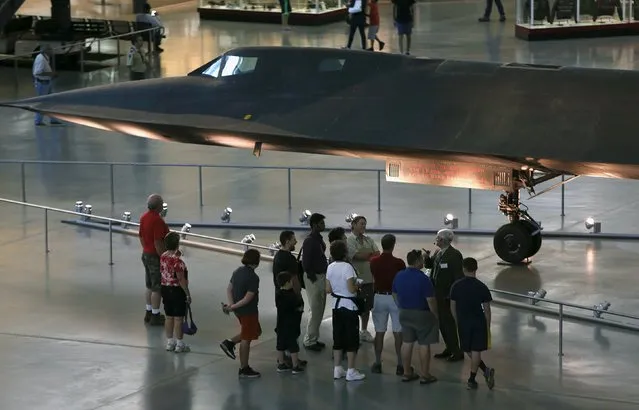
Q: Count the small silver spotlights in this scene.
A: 14